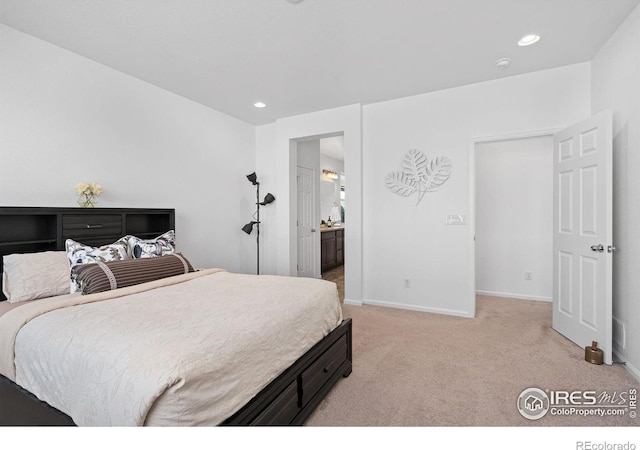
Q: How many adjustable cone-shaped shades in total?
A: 3